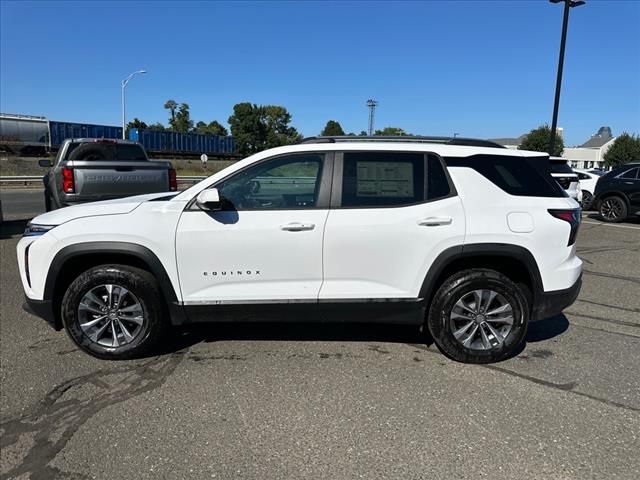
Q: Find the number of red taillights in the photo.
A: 3